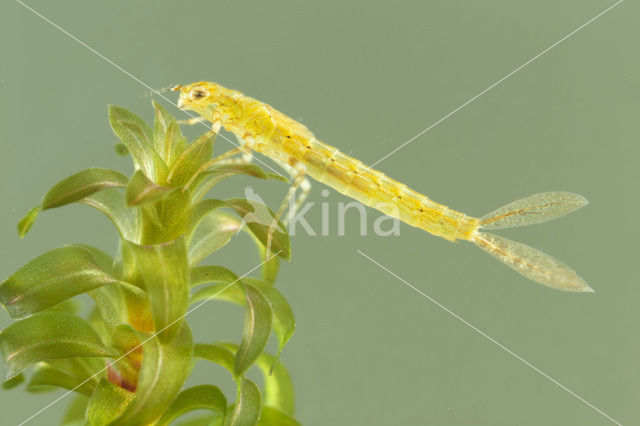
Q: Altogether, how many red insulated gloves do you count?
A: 0